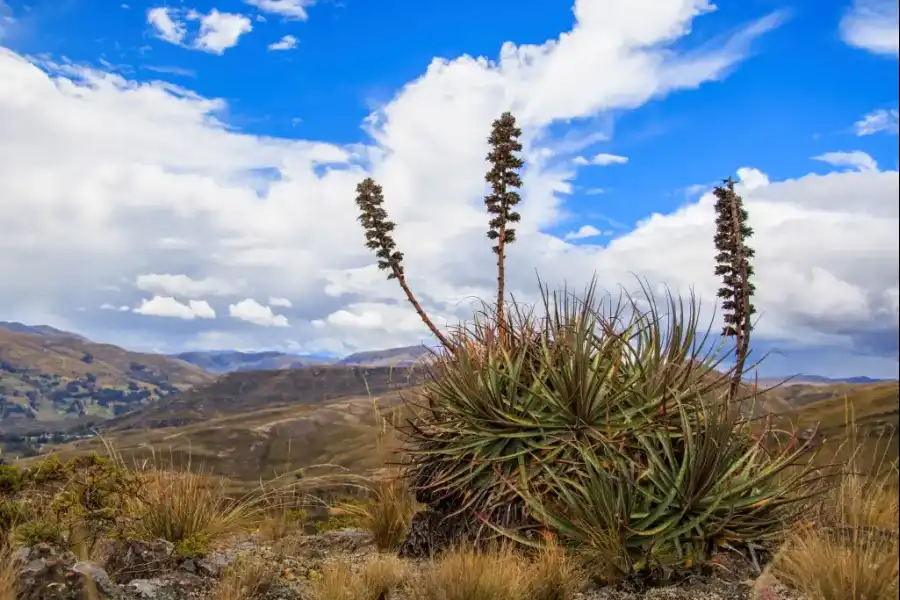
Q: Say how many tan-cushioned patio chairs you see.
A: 0